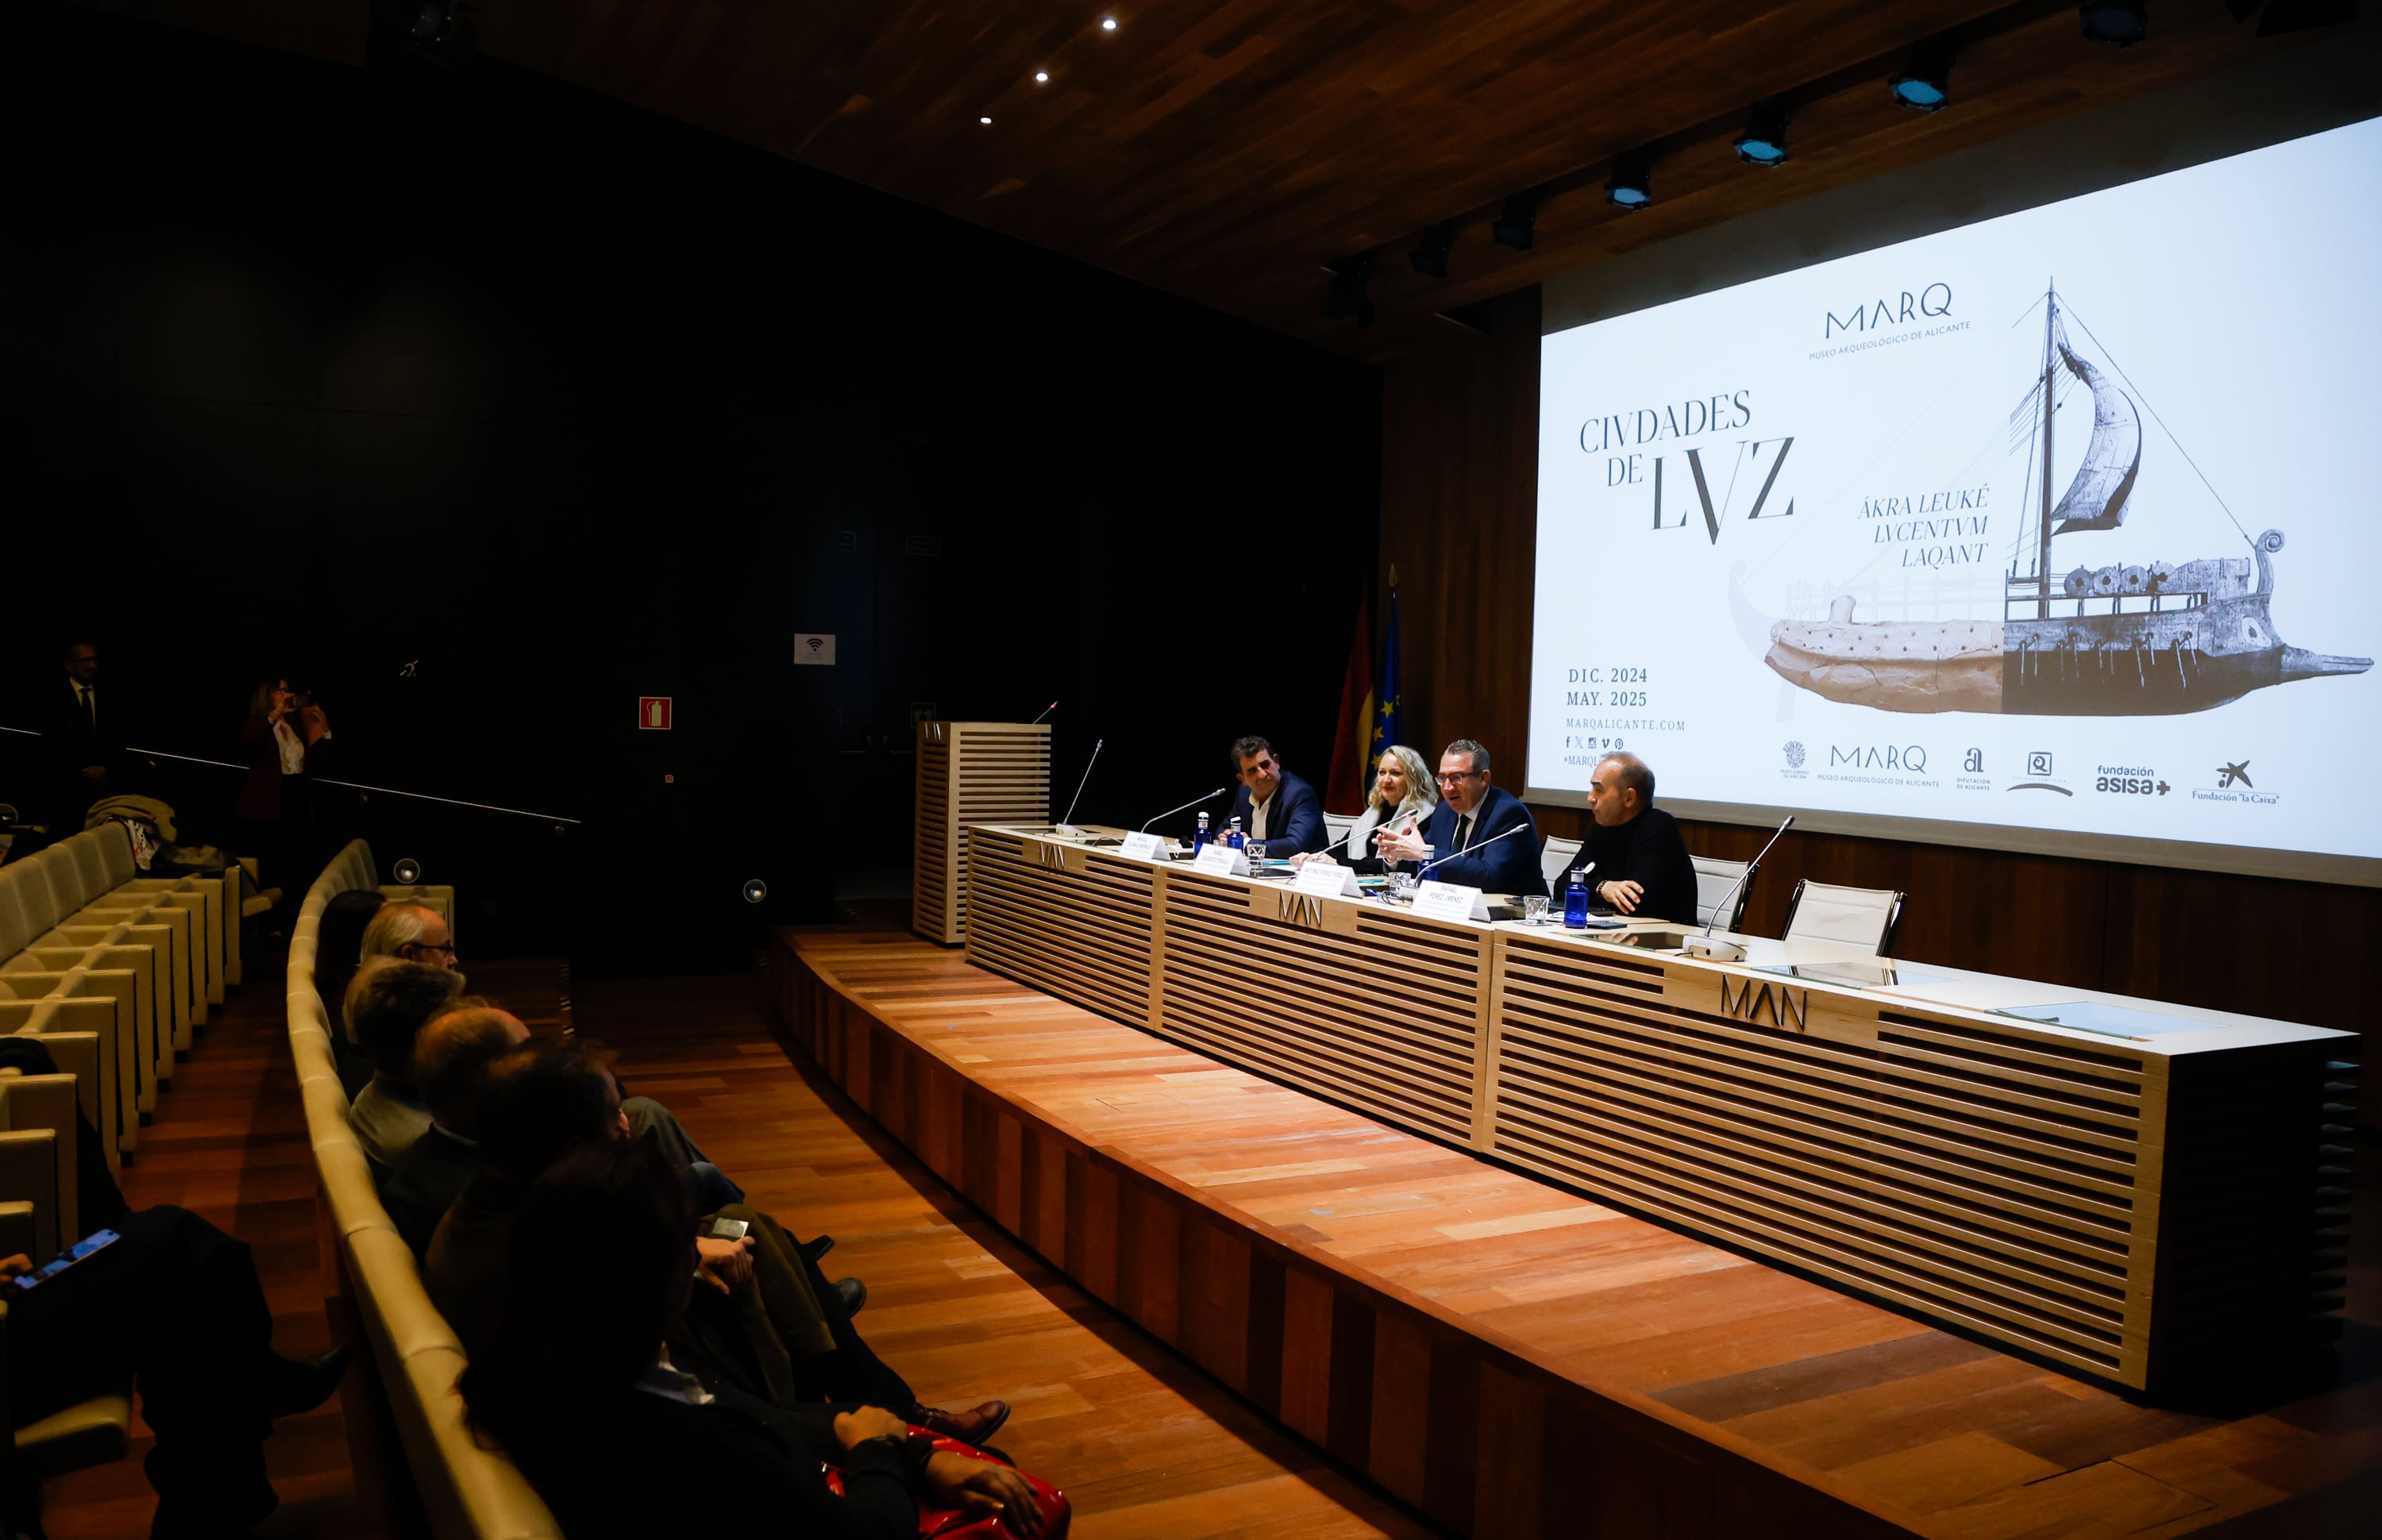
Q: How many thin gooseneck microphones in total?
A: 6